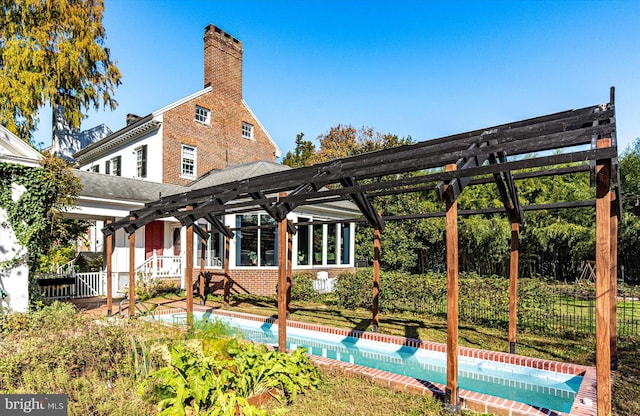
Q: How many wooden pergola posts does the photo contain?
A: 12